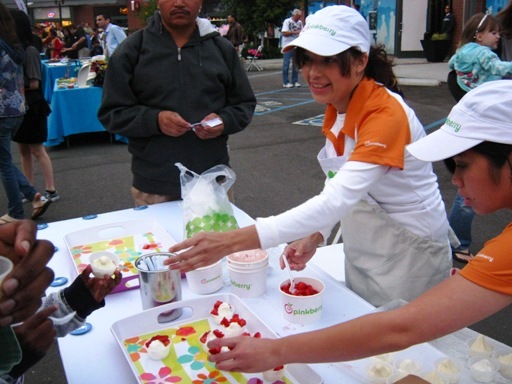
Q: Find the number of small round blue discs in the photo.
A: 6